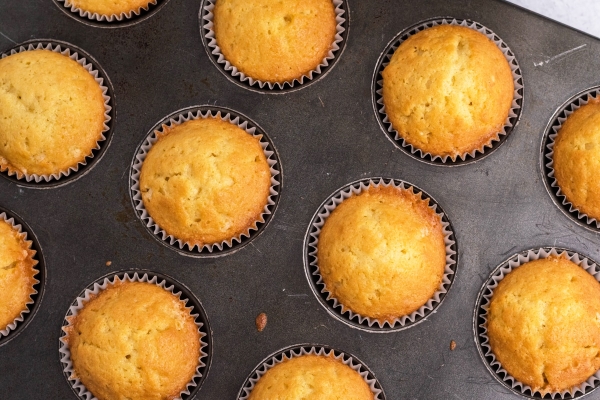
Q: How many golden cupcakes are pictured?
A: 11